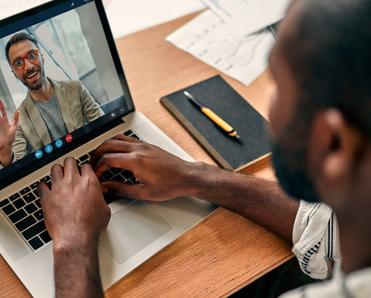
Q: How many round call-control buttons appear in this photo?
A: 4